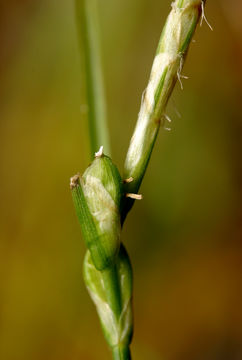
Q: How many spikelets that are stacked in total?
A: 2